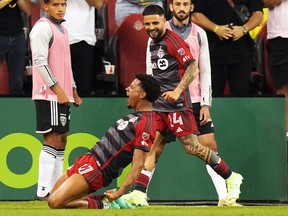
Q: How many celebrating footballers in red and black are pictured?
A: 2